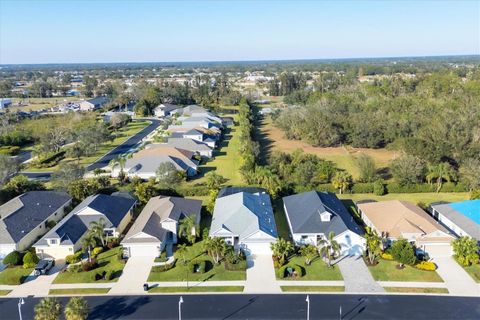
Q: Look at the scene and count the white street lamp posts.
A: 3